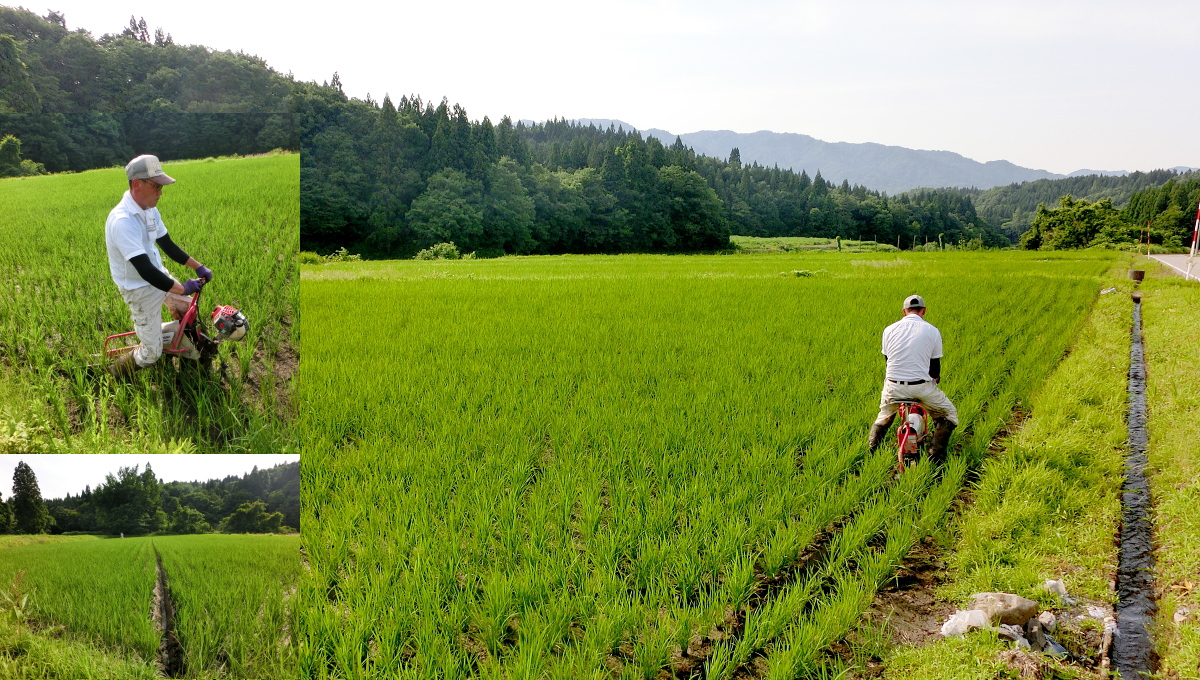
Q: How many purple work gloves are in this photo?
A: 2